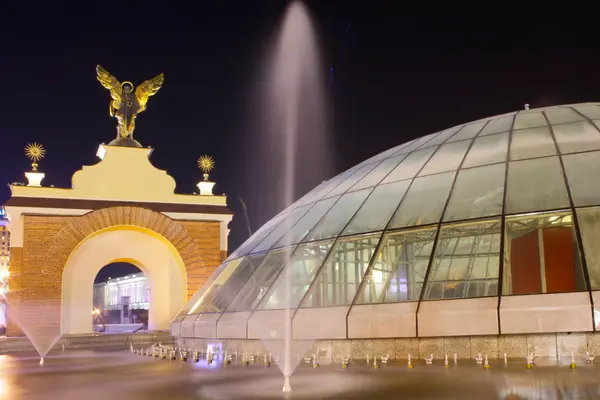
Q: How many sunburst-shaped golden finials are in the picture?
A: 2